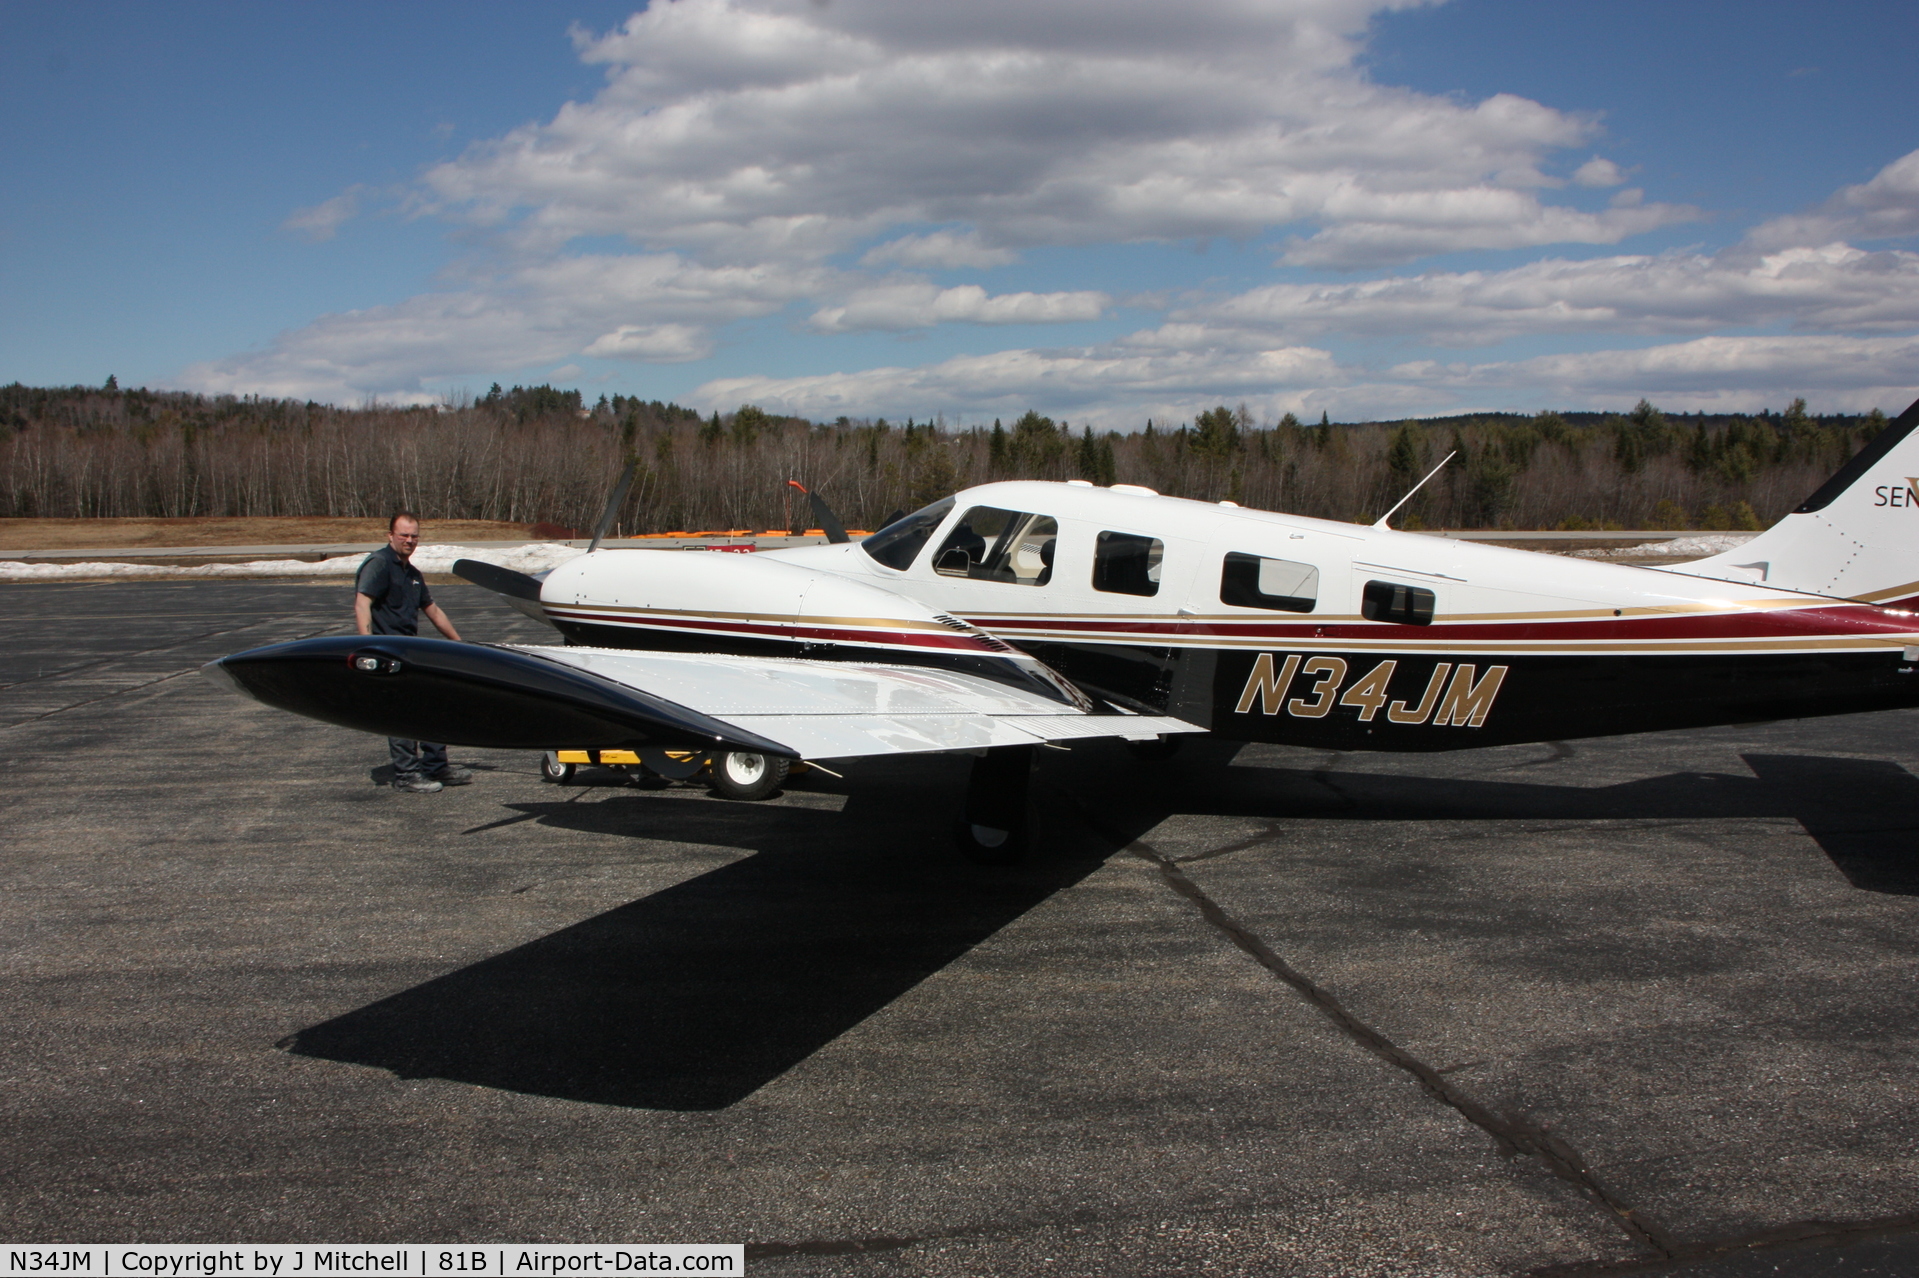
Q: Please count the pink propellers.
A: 0